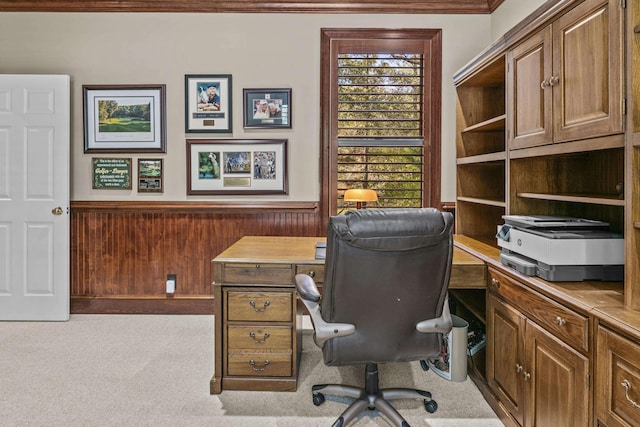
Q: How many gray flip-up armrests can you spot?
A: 2